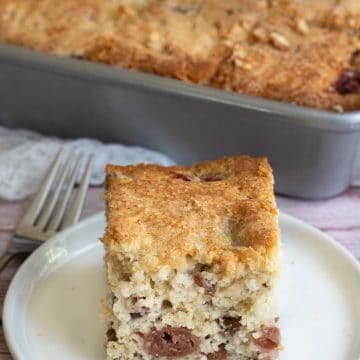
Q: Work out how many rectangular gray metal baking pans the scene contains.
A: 1